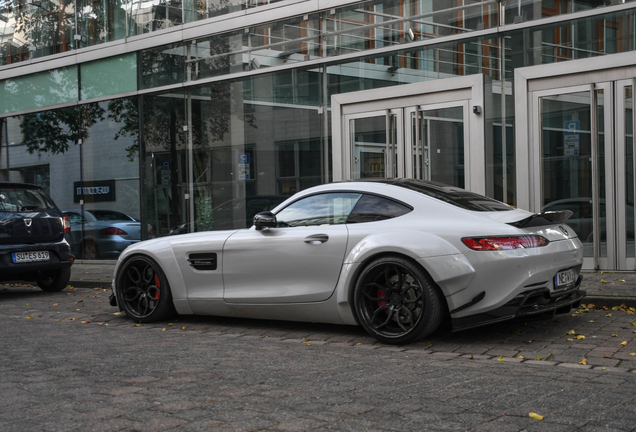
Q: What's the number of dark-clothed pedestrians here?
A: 0